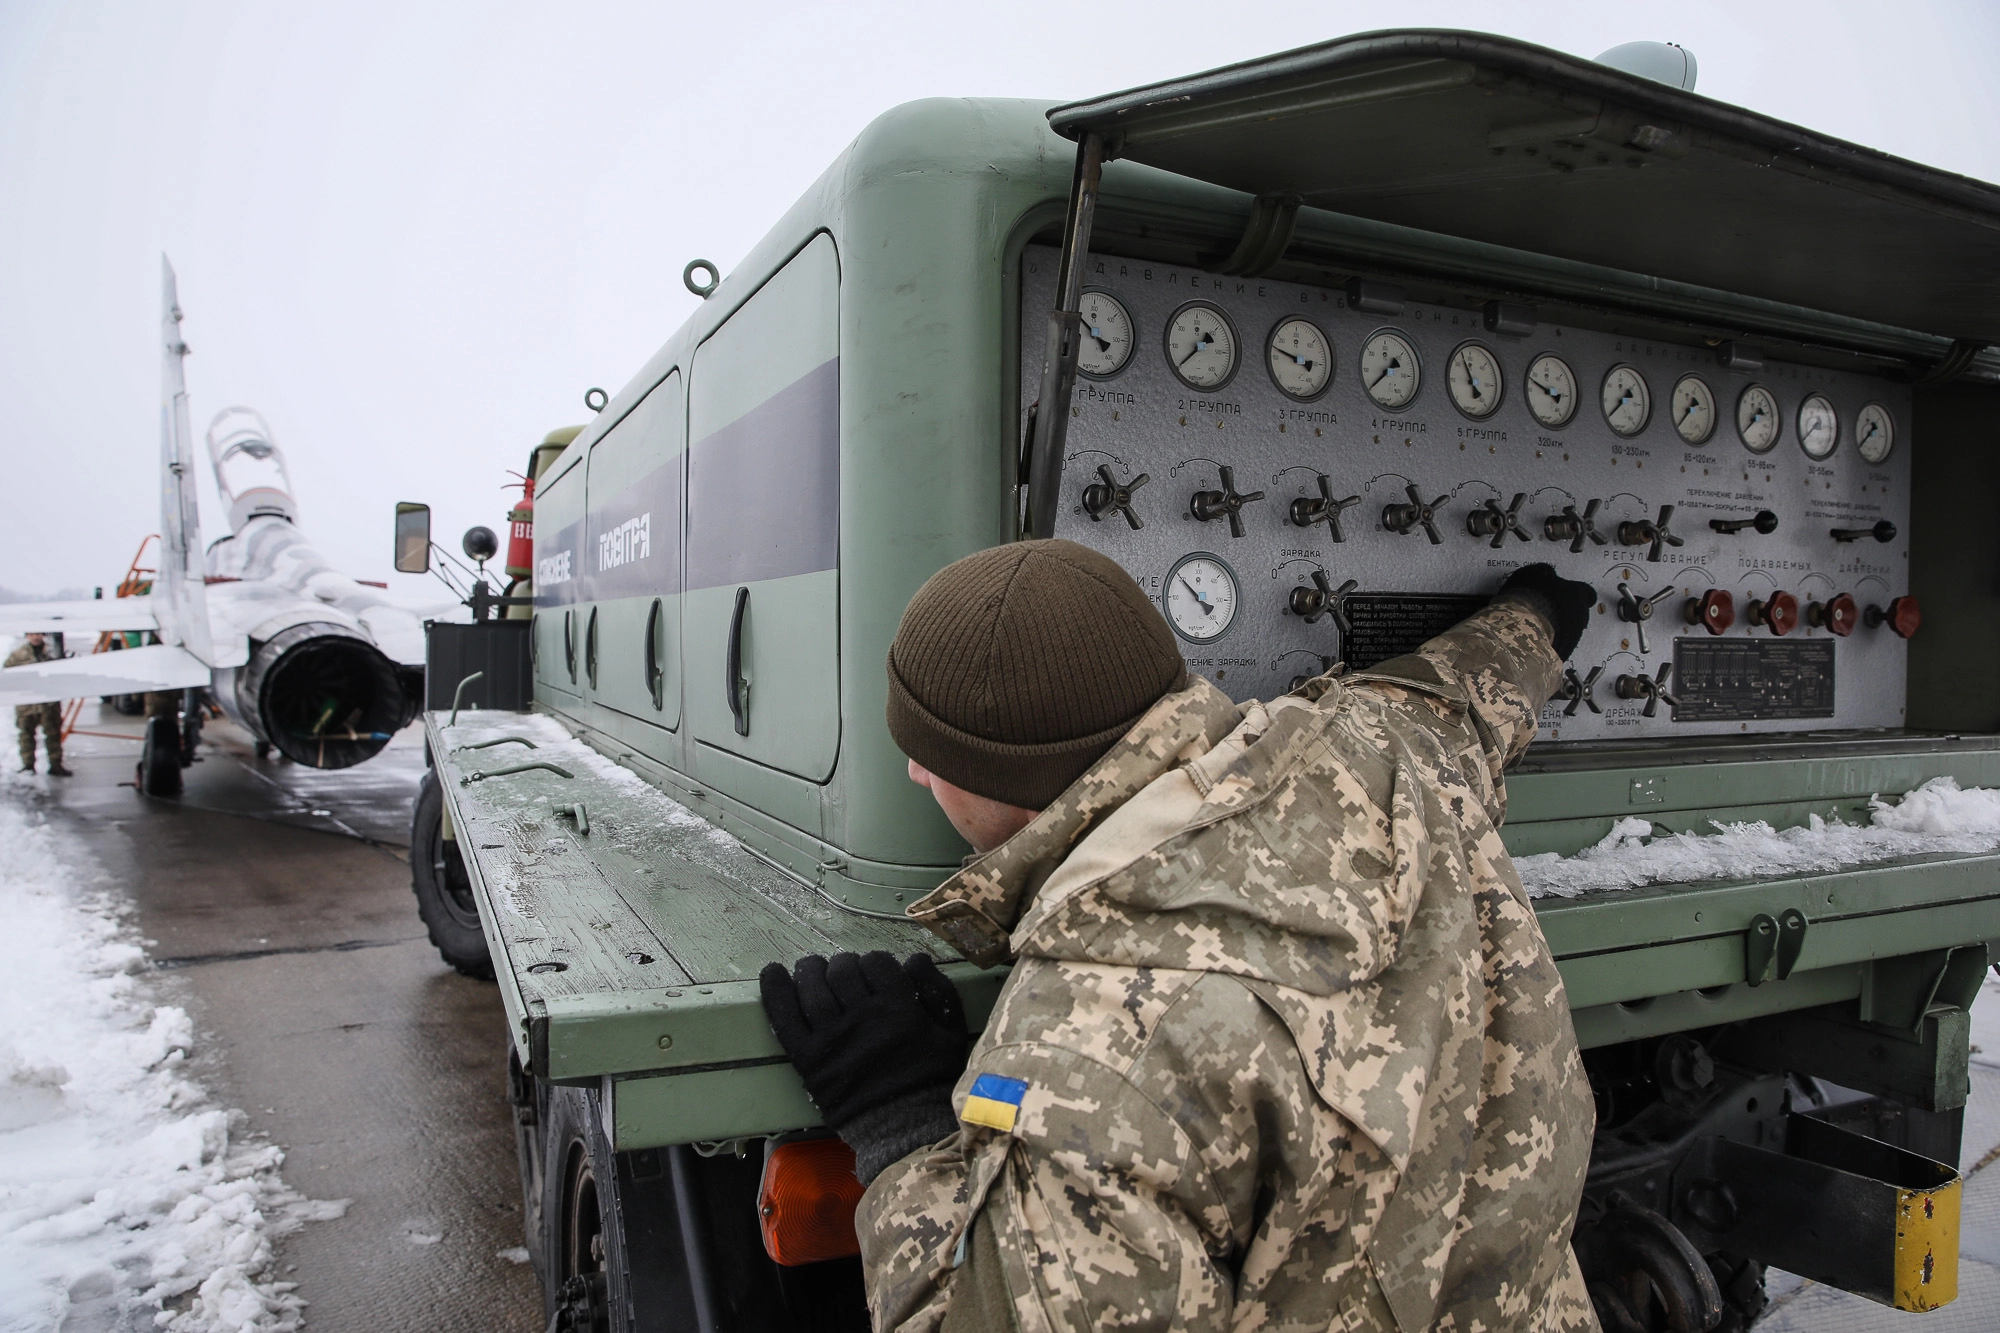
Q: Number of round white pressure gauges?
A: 12